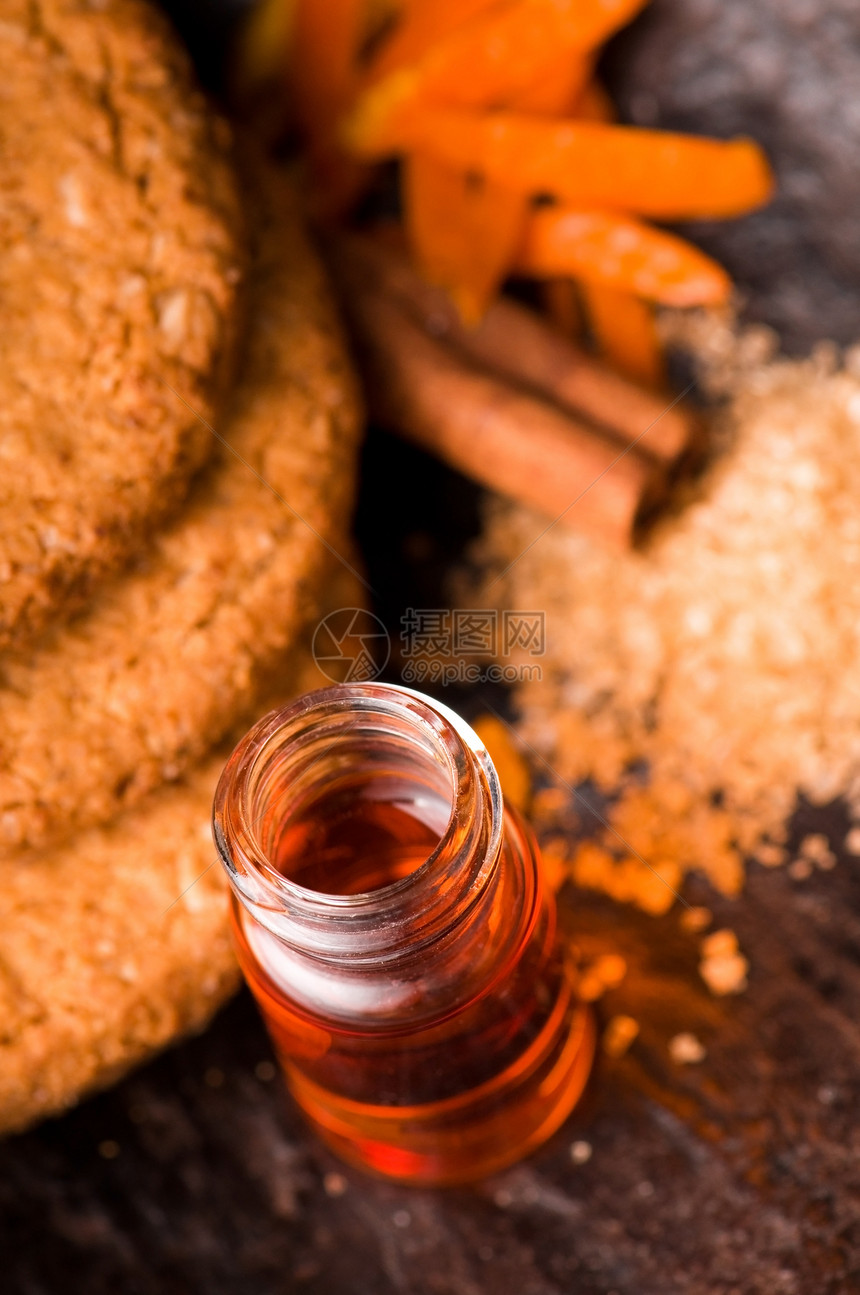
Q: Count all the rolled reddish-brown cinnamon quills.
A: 2